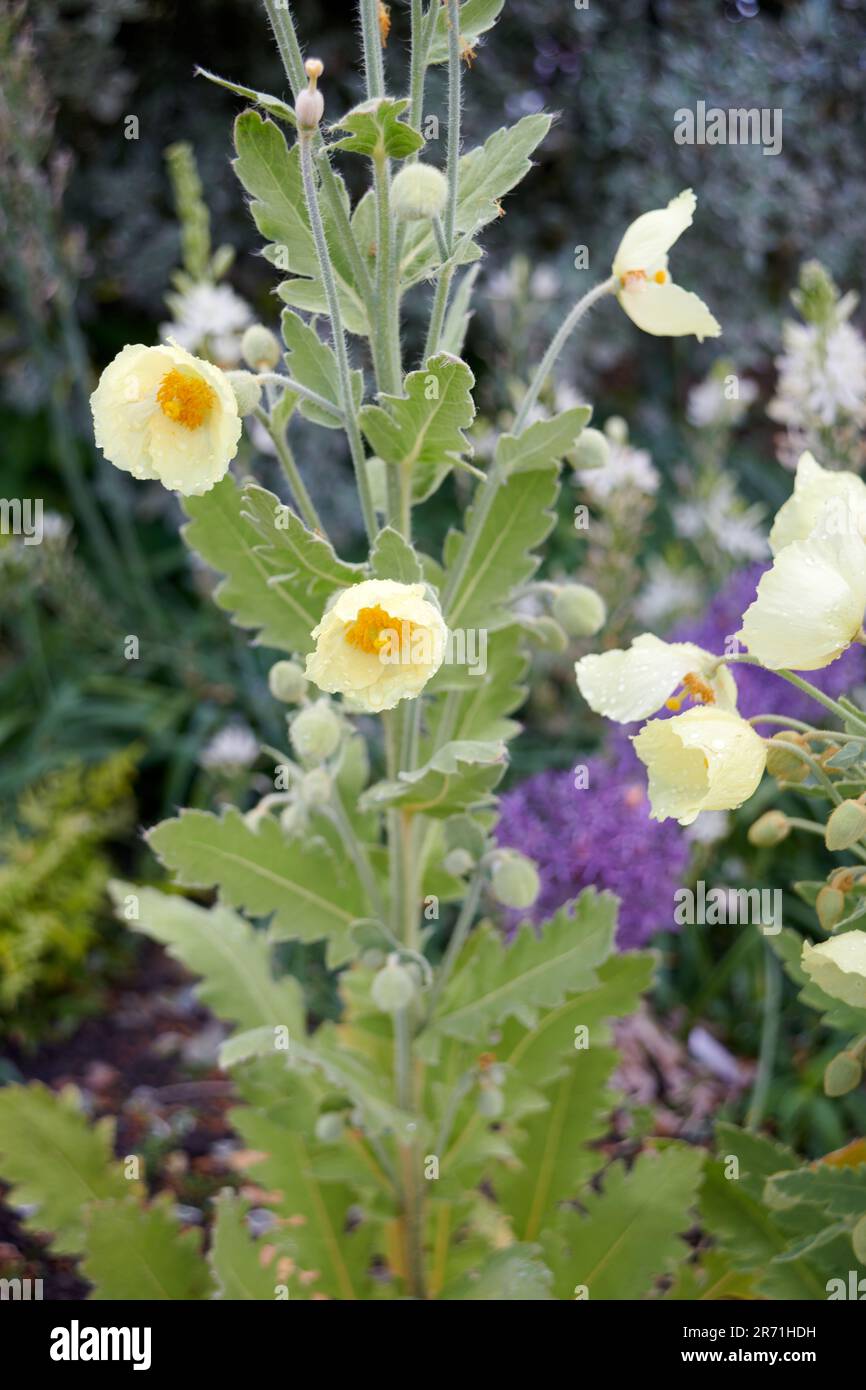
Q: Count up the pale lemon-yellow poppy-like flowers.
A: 8